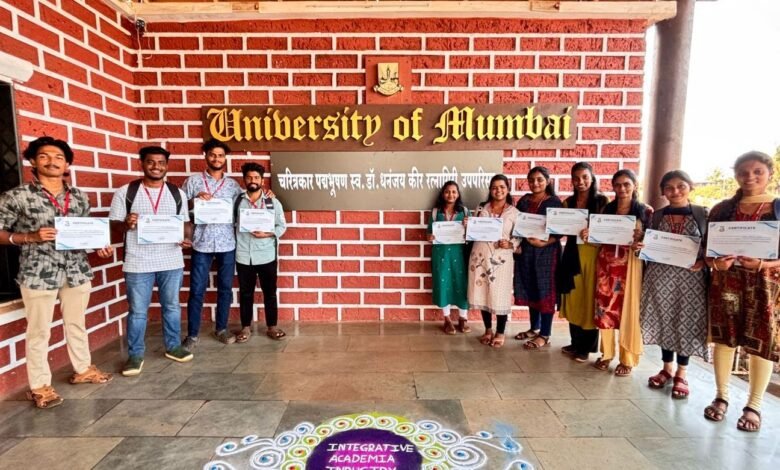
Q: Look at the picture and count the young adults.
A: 11